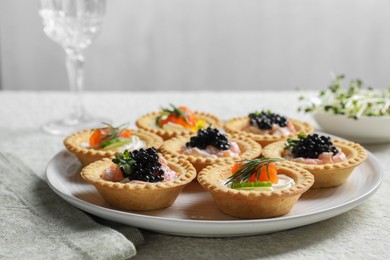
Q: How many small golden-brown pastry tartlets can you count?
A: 7